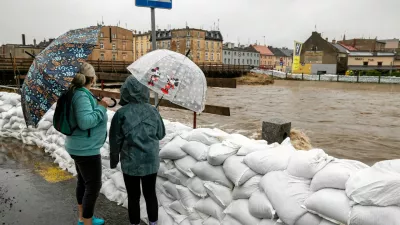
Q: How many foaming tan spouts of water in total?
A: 1